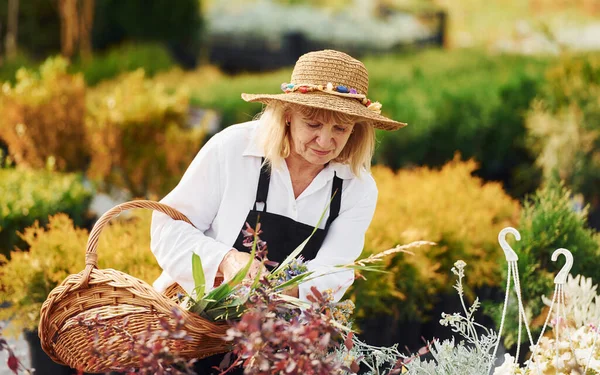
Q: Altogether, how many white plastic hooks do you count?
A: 2